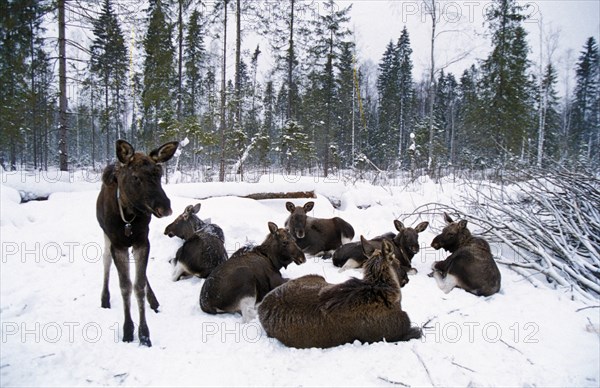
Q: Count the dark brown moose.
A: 7